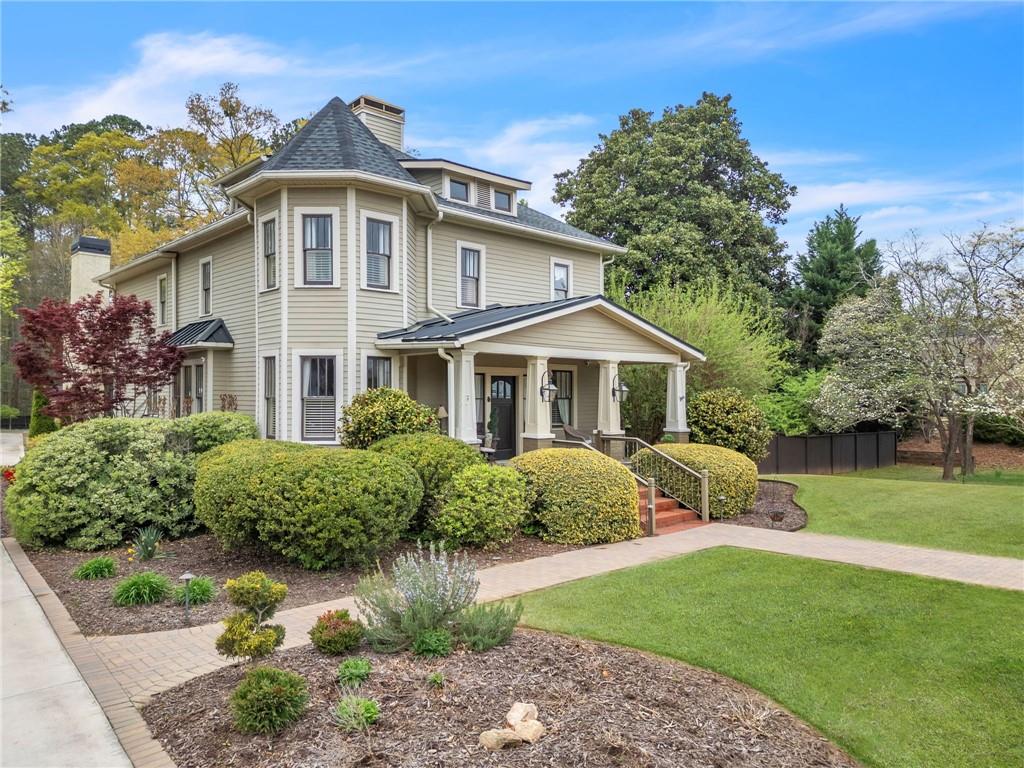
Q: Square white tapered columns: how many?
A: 4